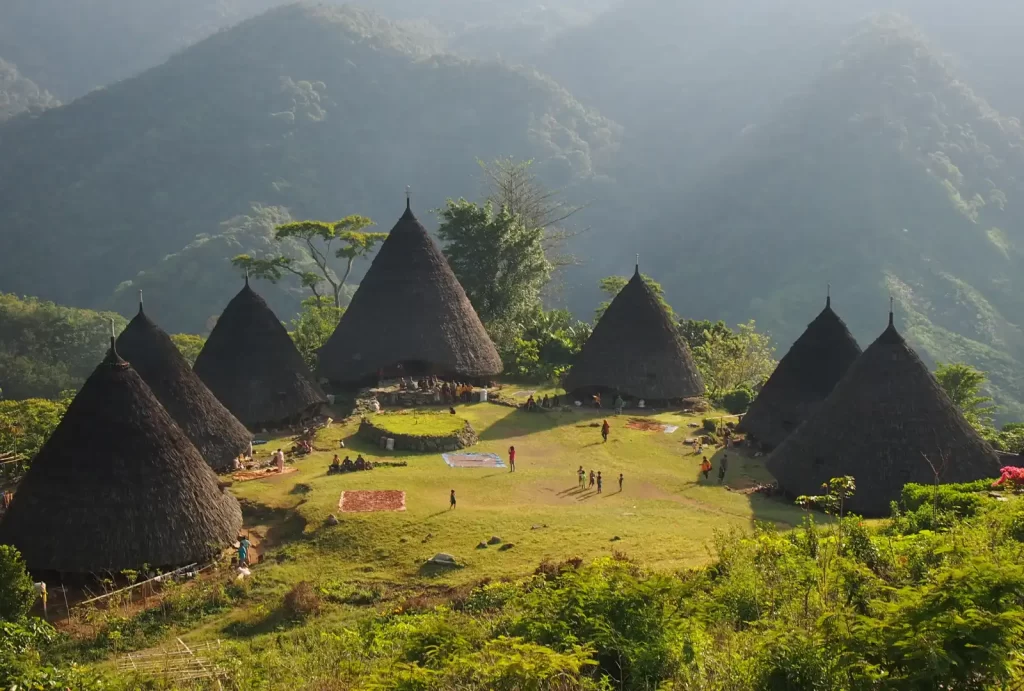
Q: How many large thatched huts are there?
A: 7